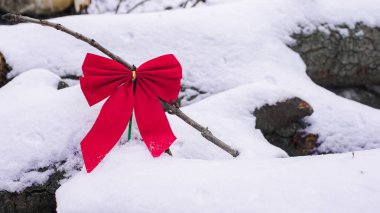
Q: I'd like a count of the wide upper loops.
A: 2